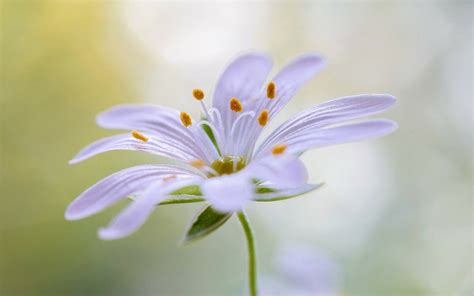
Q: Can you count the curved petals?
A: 10